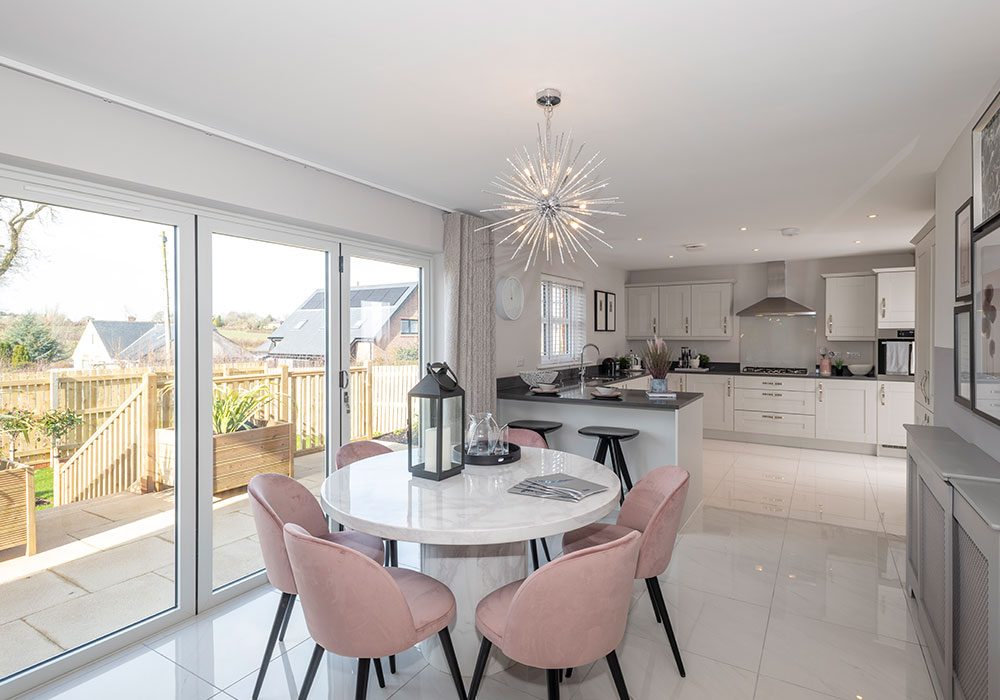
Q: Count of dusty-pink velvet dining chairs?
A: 6